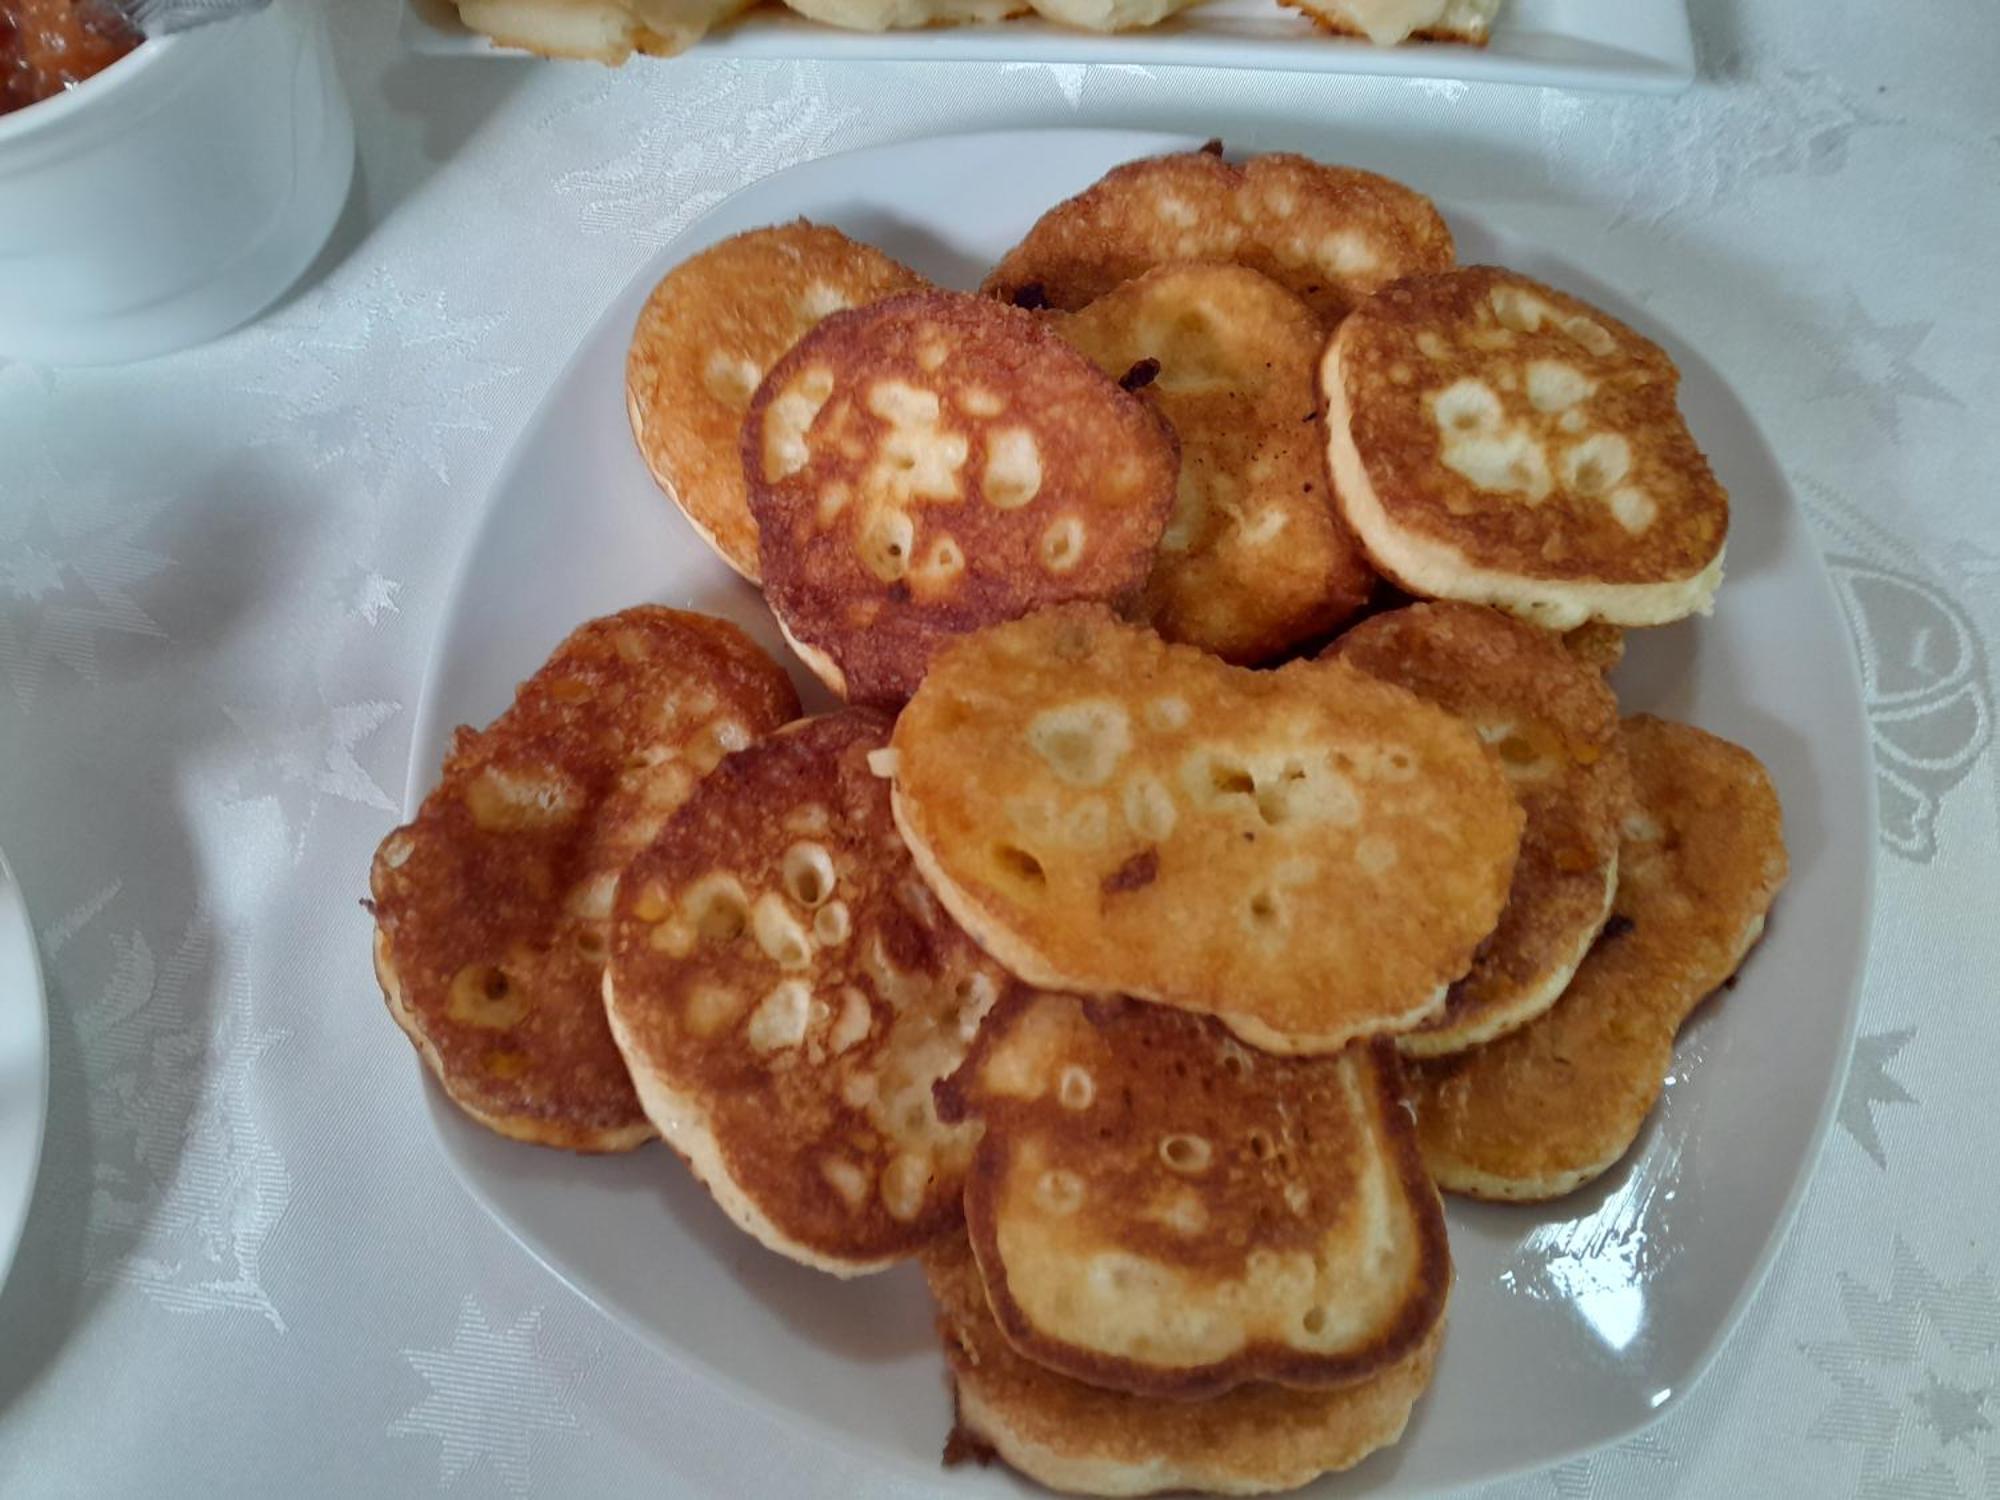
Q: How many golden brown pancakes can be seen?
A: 12